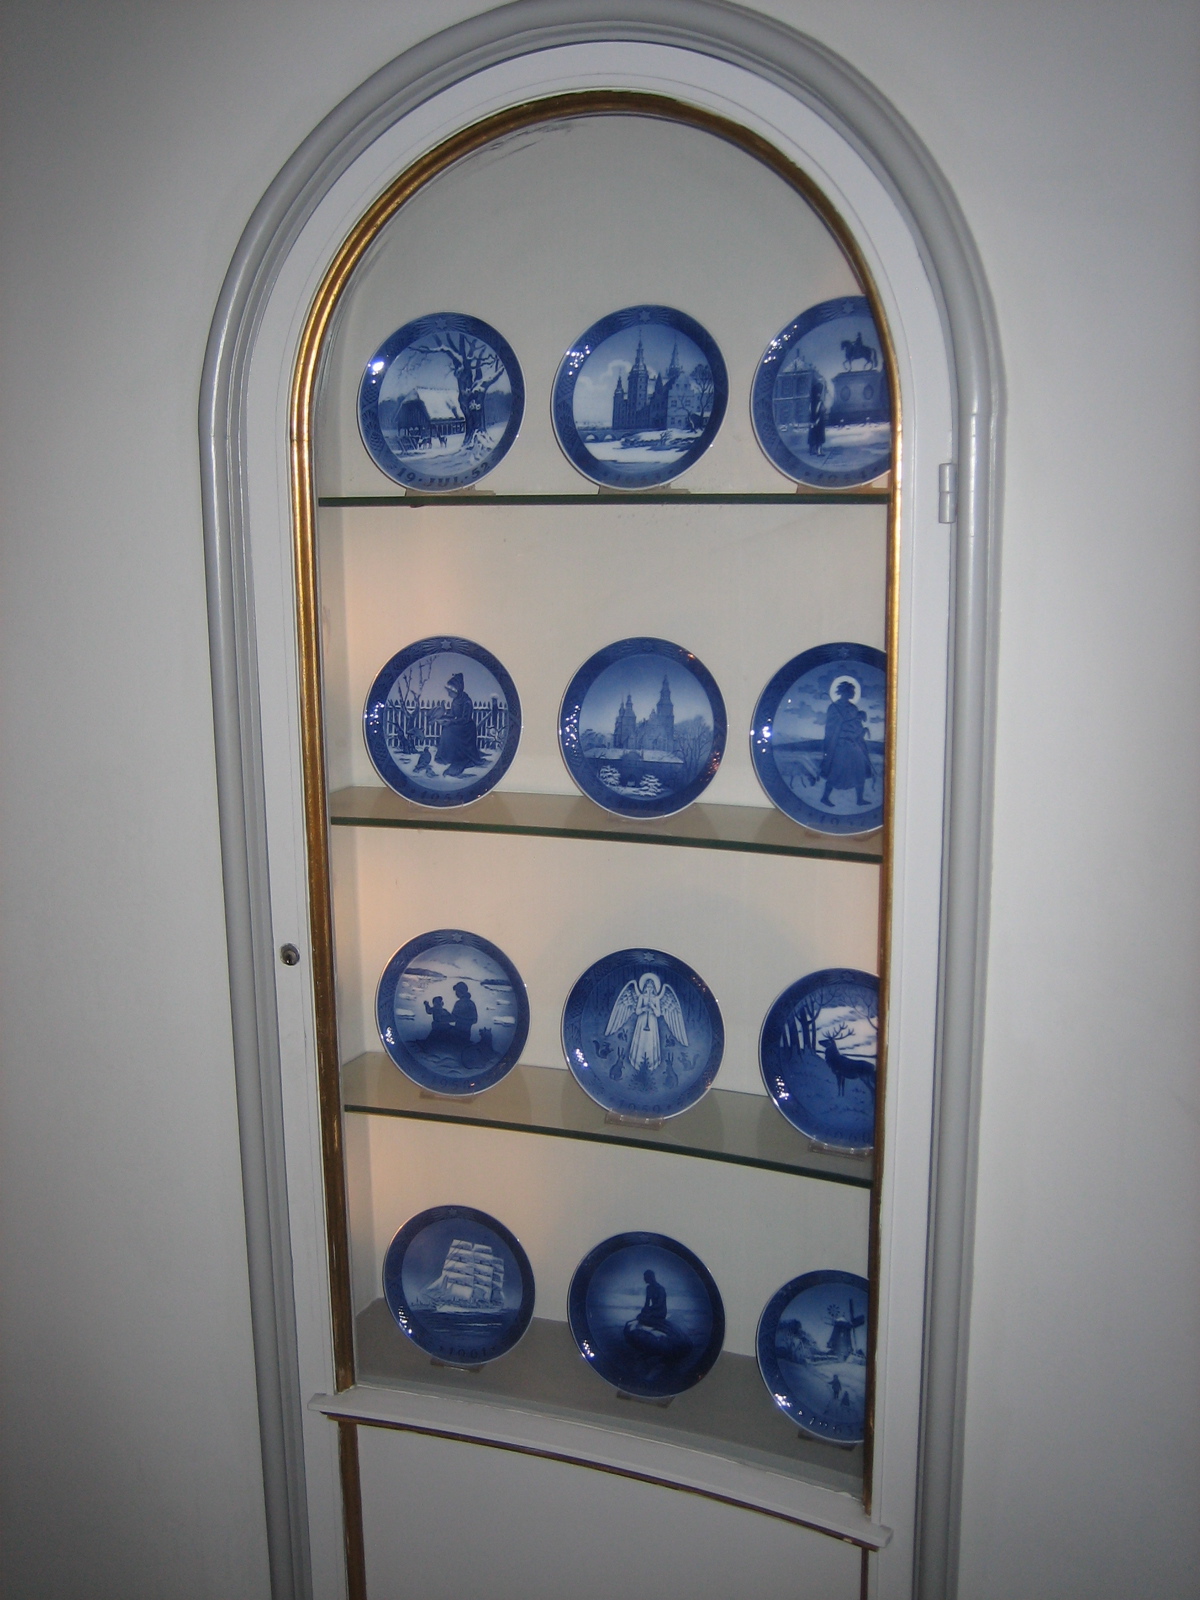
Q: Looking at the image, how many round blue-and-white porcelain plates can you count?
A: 12